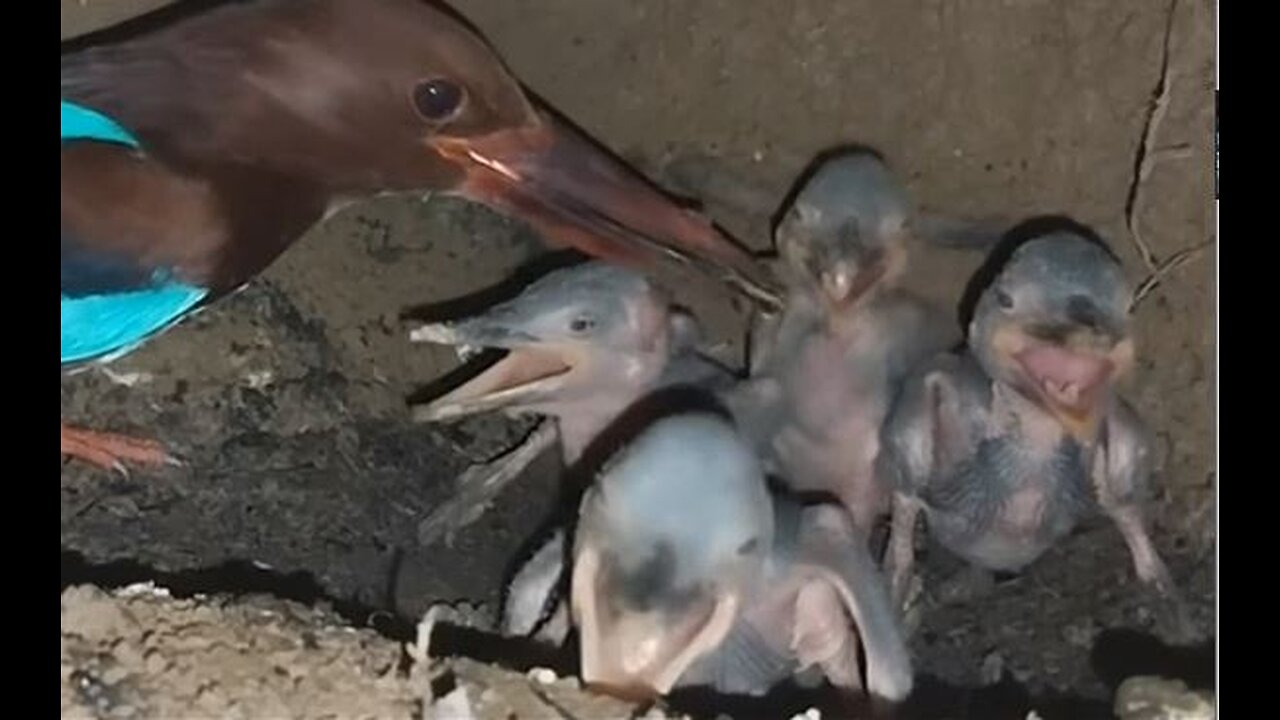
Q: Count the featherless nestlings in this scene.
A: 4